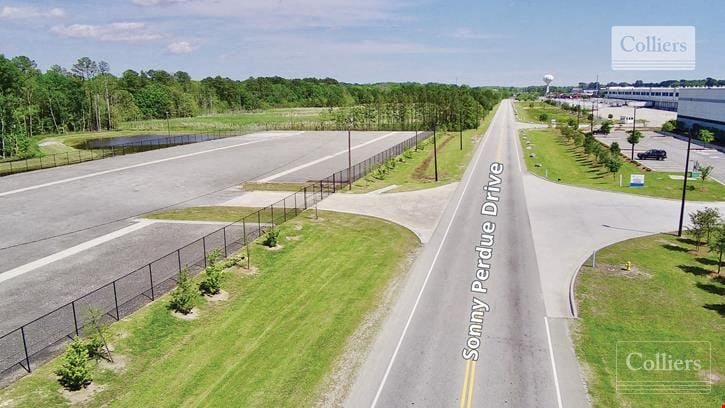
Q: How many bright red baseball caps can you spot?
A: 0